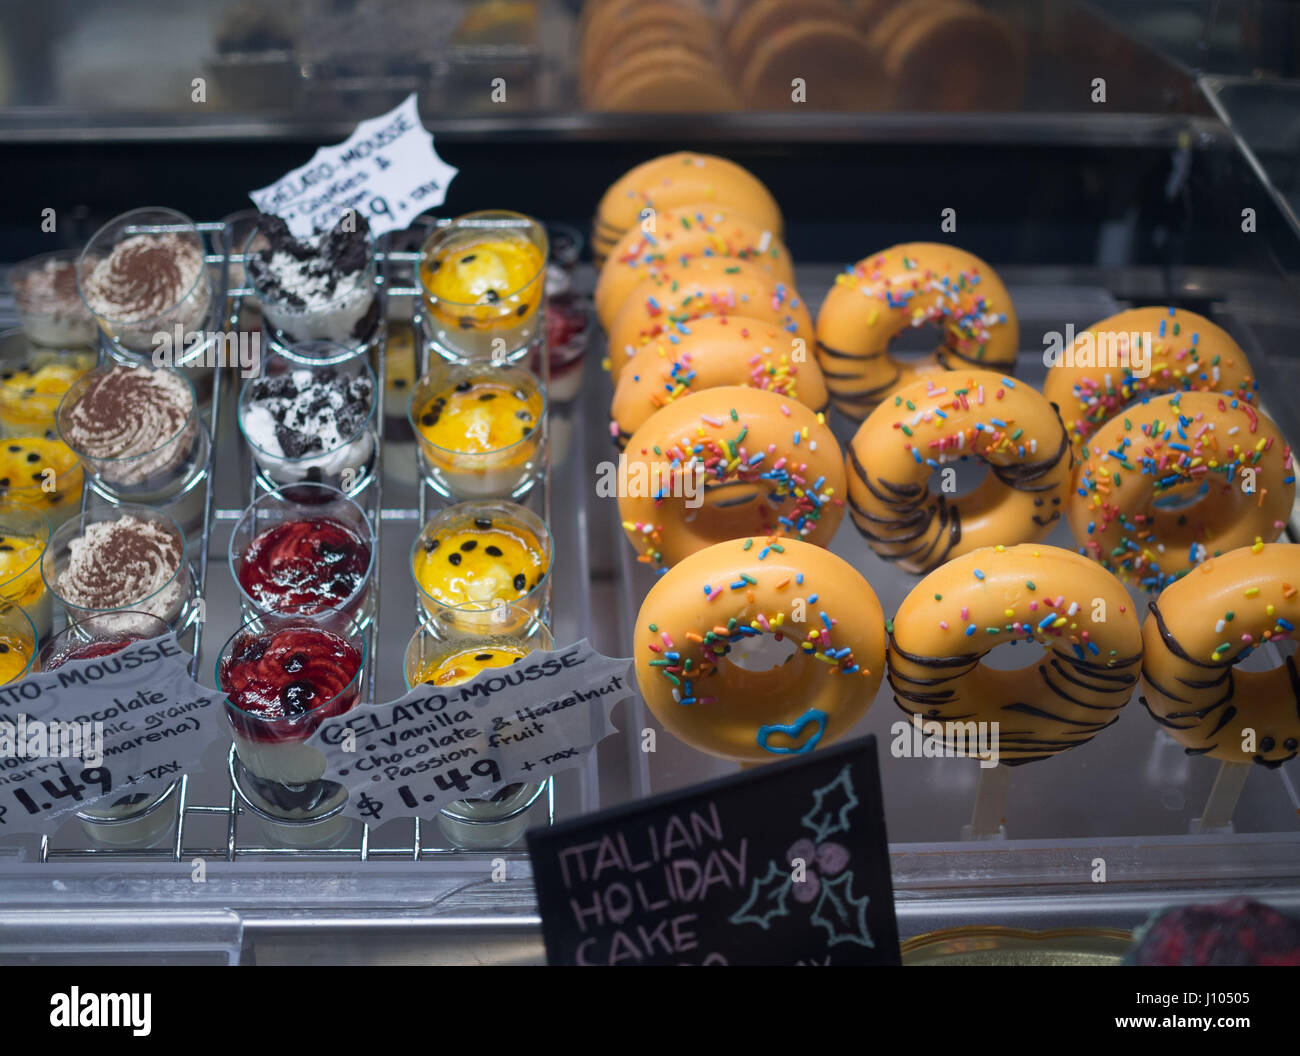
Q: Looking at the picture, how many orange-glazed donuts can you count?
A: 12